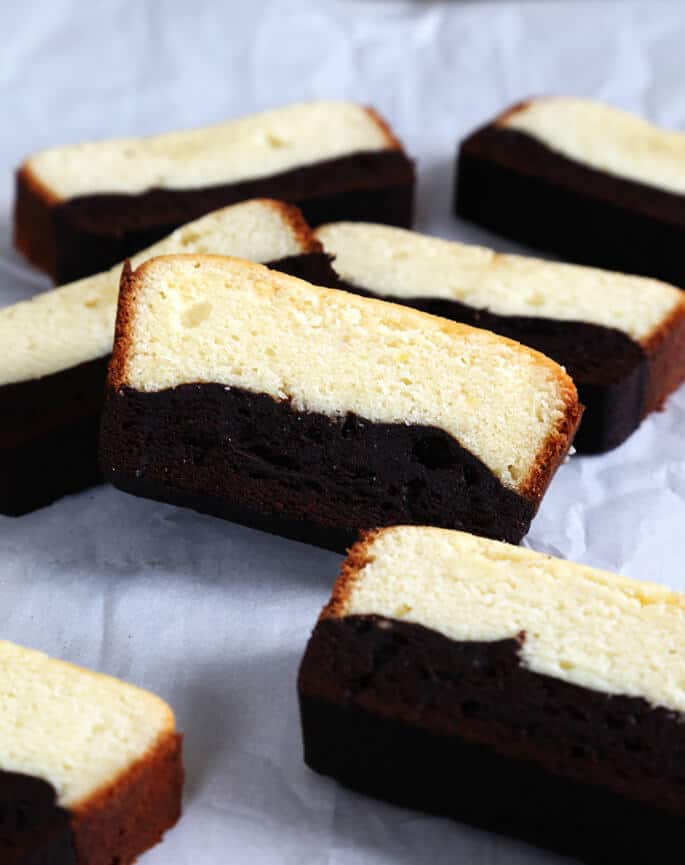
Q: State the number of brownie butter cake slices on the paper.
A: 7